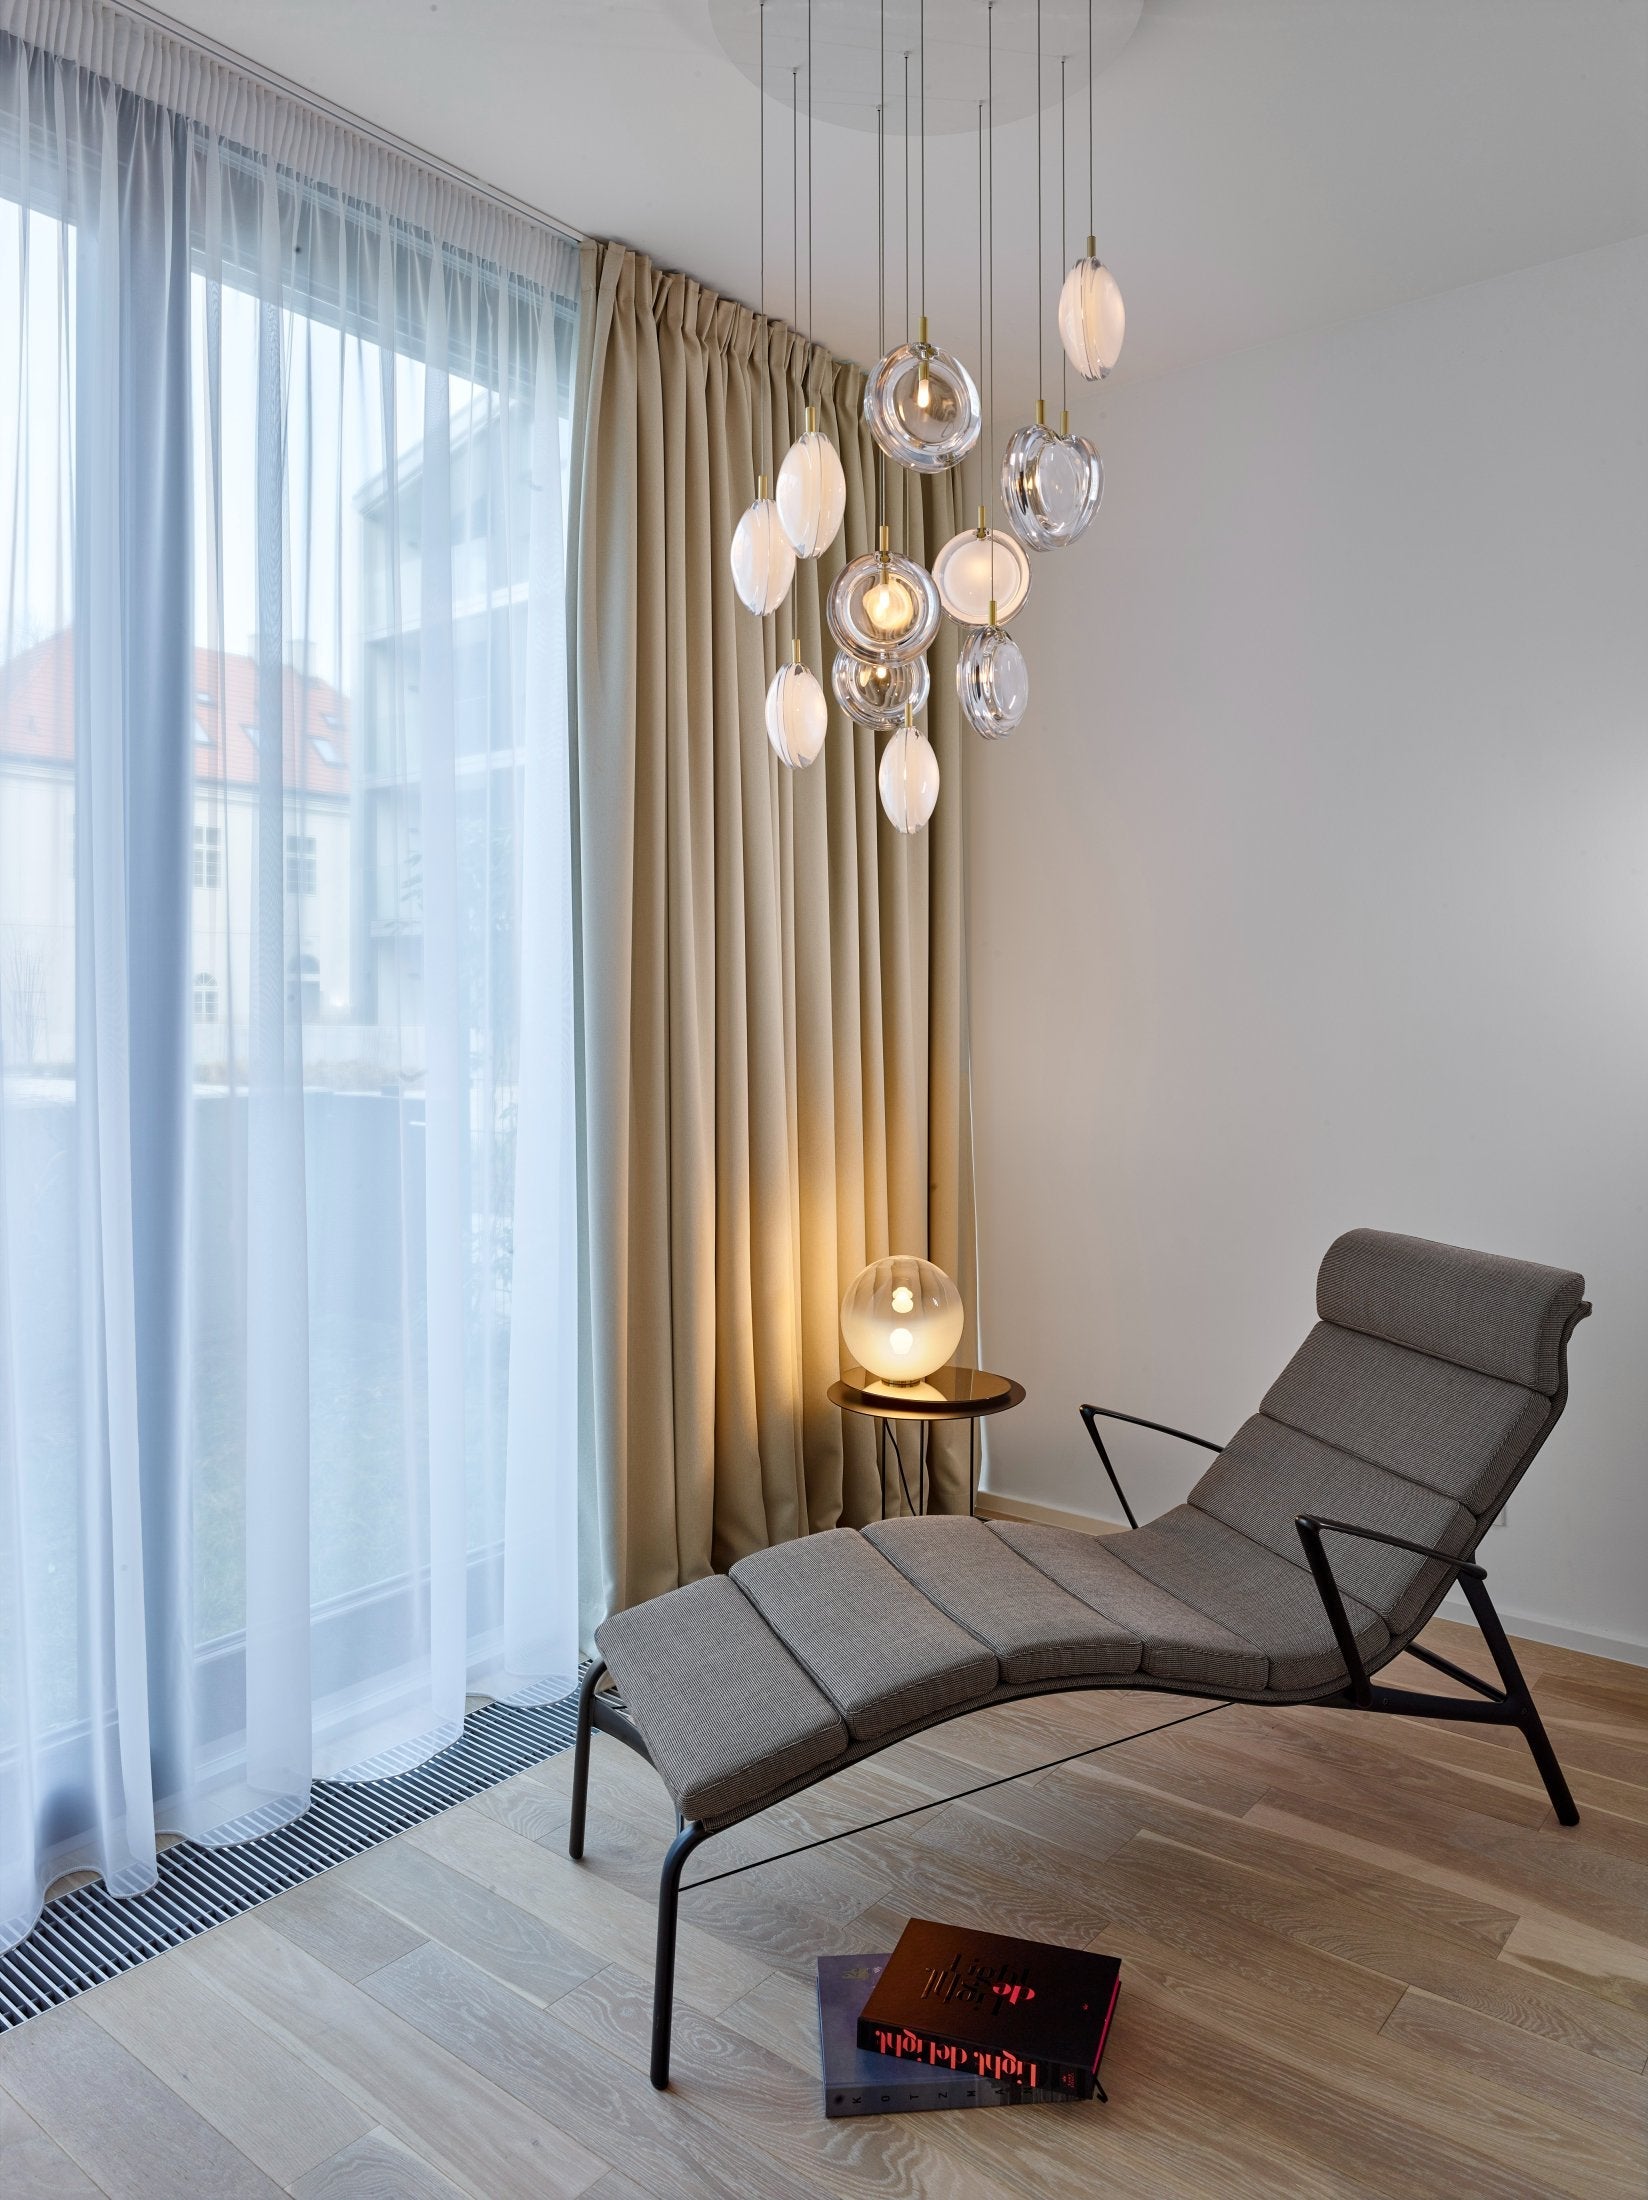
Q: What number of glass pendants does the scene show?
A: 12